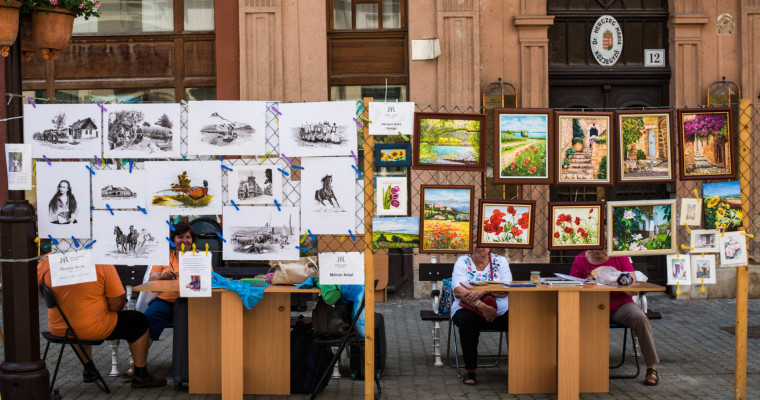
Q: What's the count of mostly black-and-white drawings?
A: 10